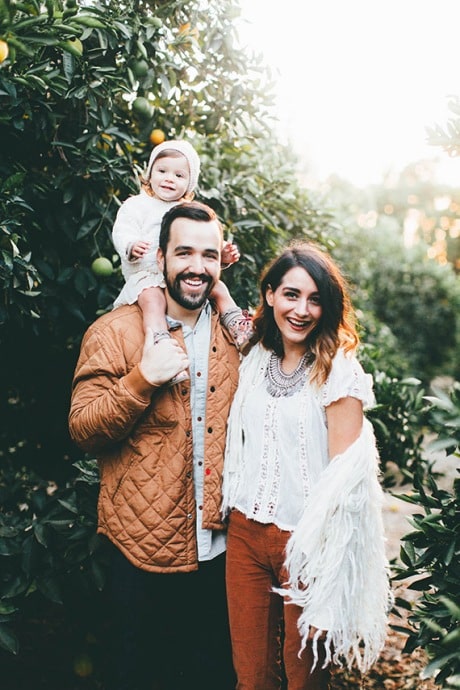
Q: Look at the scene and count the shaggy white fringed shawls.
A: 1